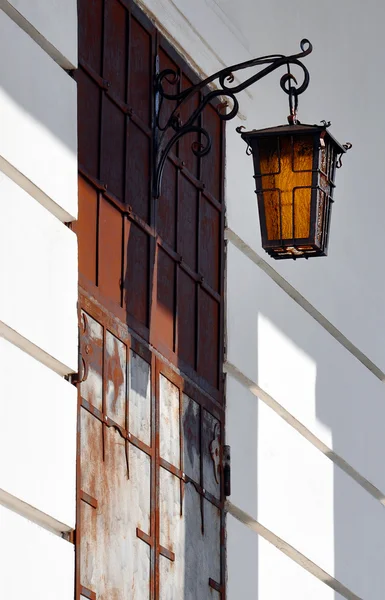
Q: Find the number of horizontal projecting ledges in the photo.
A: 7